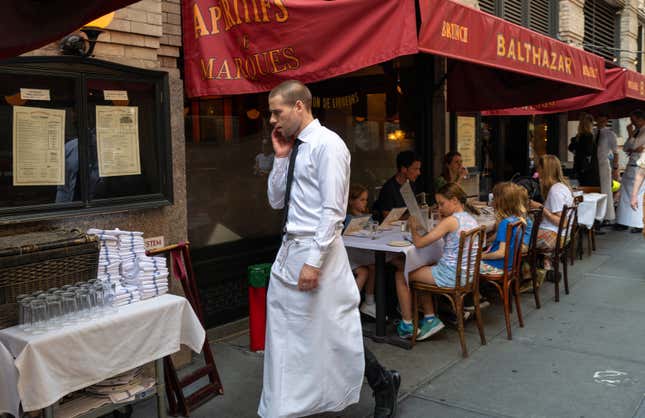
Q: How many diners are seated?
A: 7